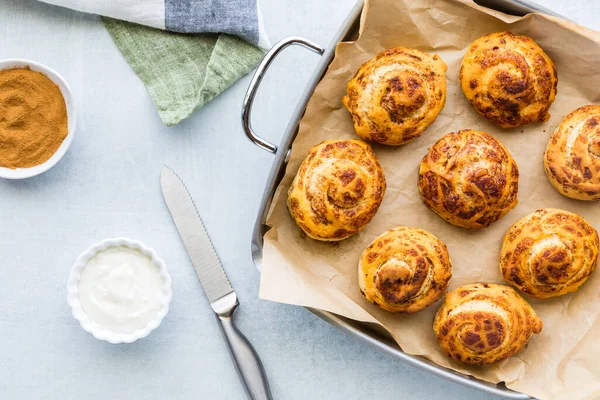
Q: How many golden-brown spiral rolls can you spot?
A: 8